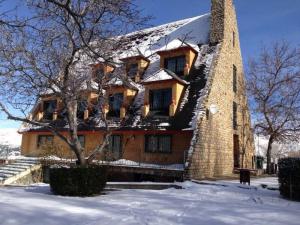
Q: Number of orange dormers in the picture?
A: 7